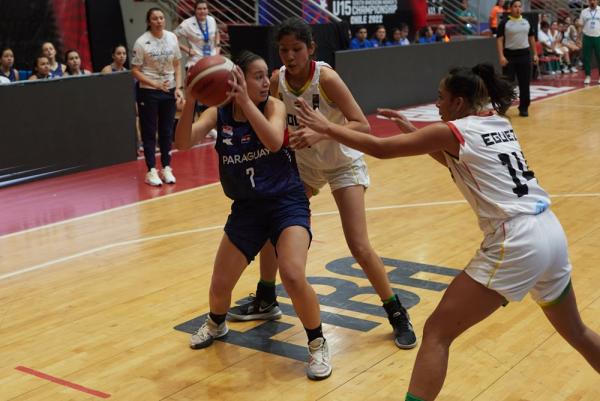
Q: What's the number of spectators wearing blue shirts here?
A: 4